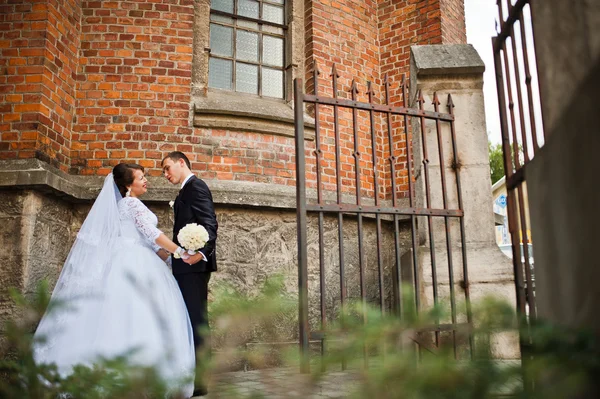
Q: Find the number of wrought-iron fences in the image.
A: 2